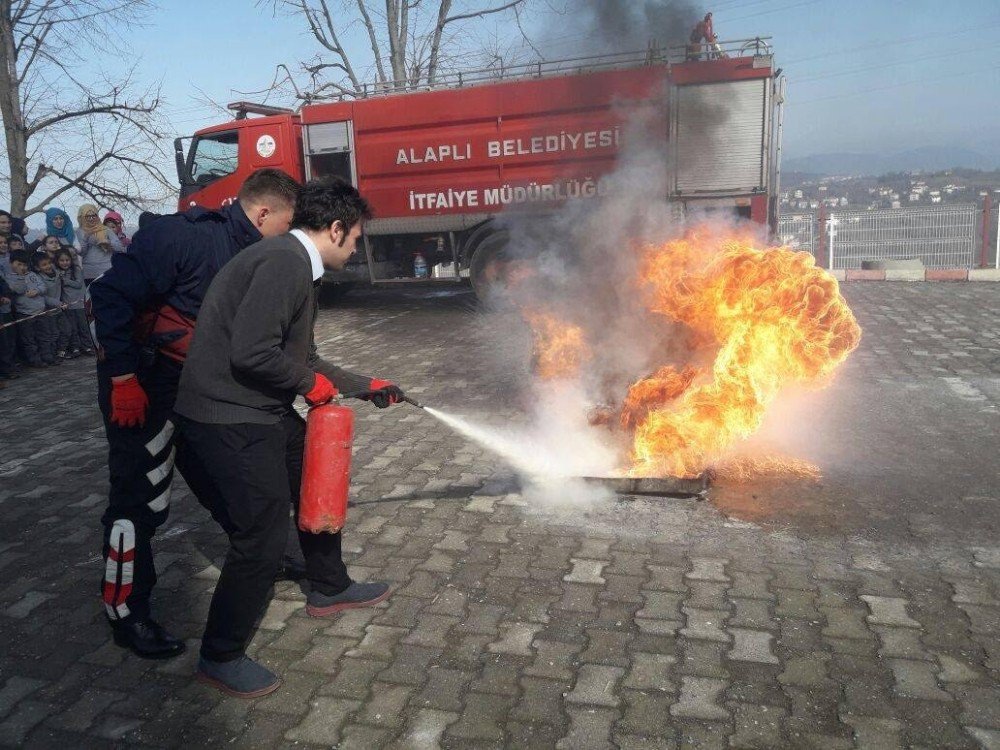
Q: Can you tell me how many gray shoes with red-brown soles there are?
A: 2